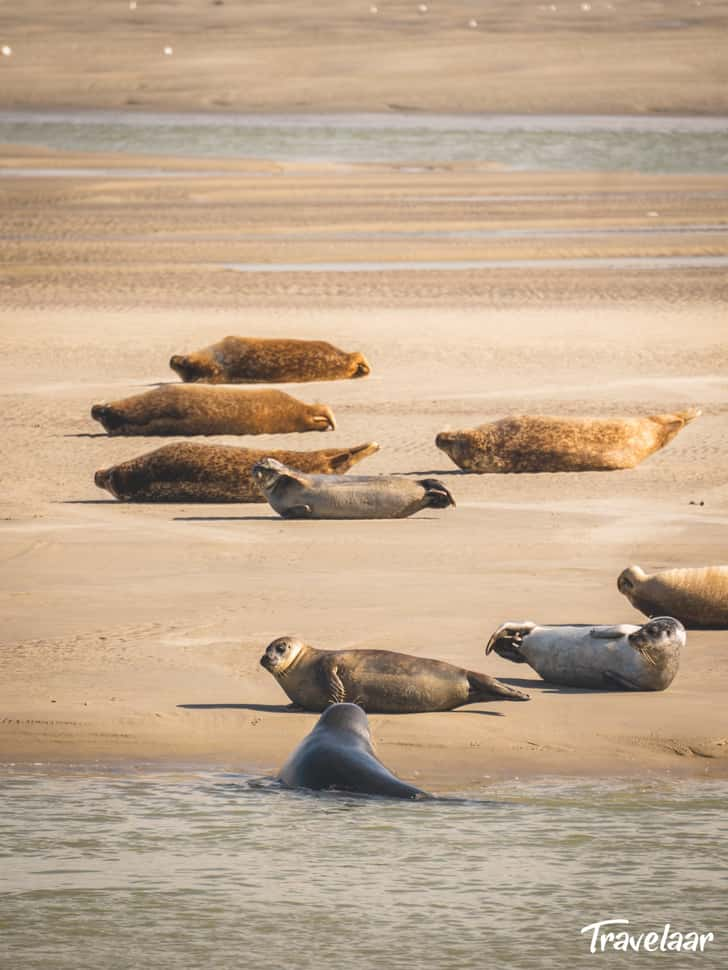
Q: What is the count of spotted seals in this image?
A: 4